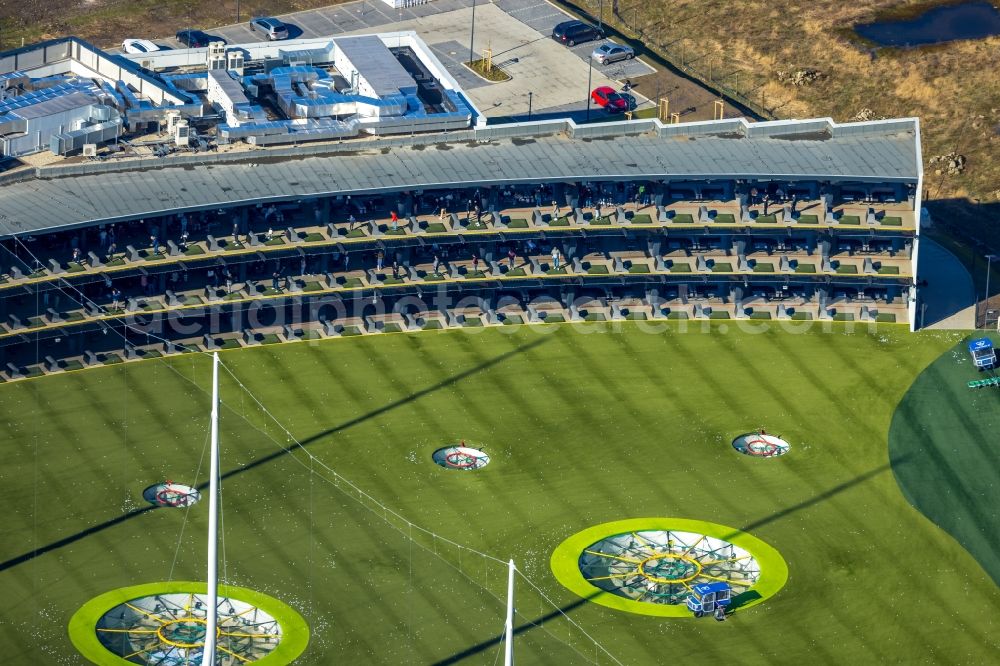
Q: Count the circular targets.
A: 5